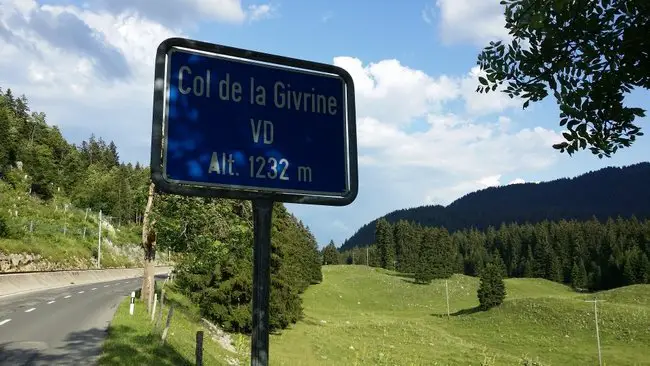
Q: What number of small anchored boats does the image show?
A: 0